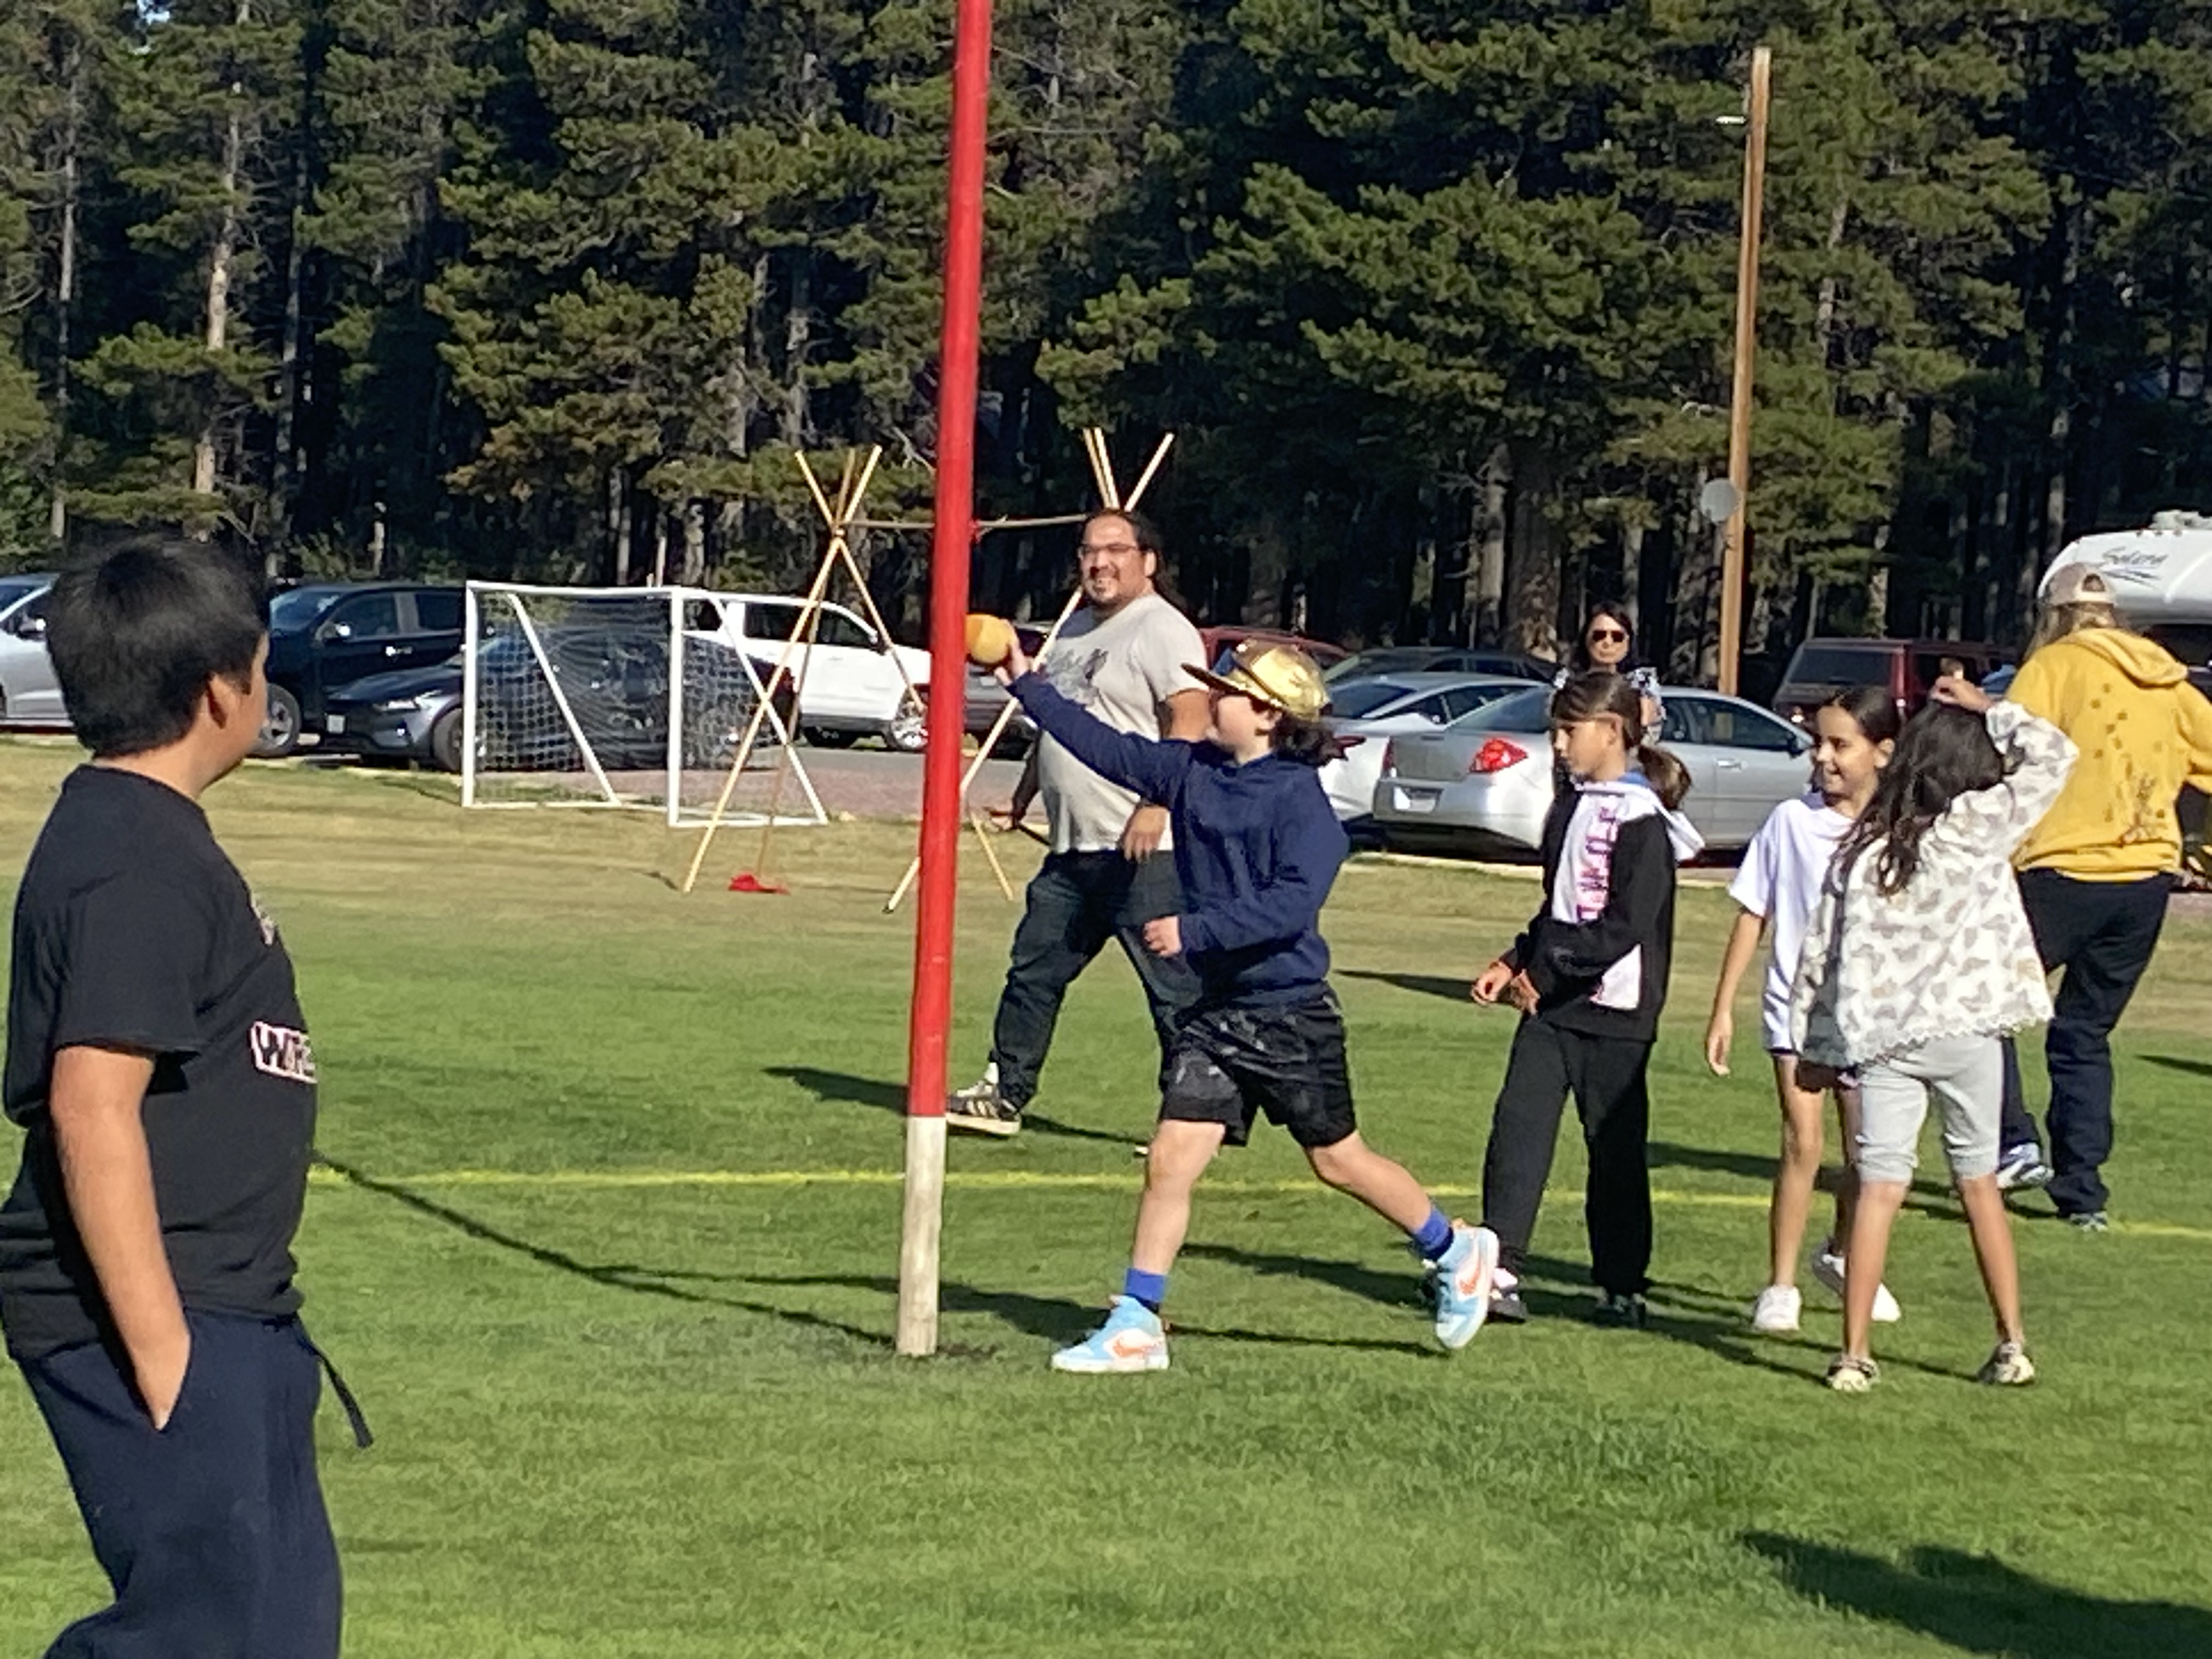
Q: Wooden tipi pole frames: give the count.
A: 2